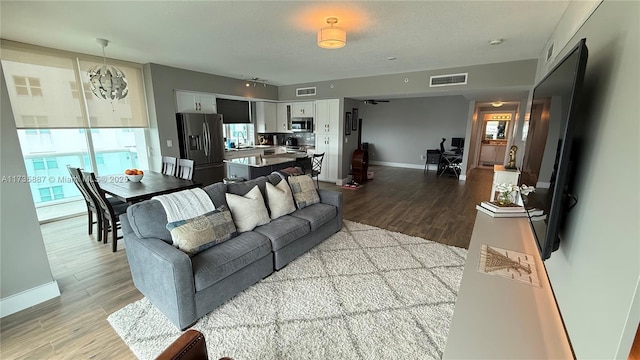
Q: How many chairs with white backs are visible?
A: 2